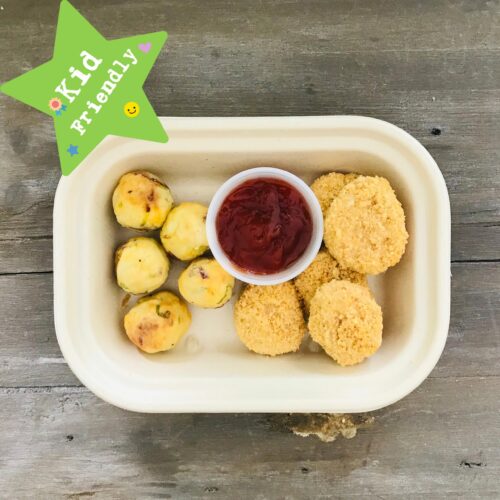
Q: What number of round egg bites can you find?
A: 5